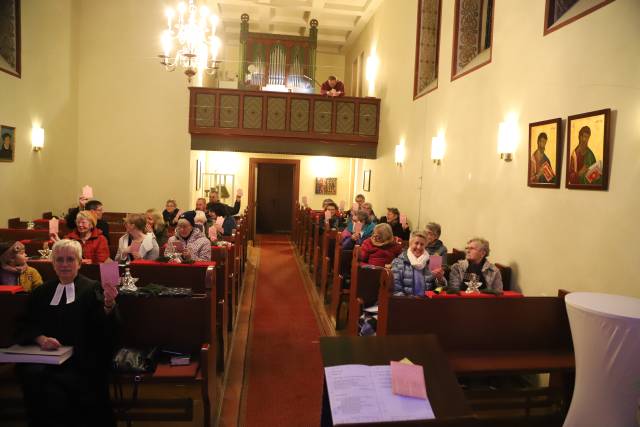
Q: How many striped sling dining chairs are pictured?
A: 0